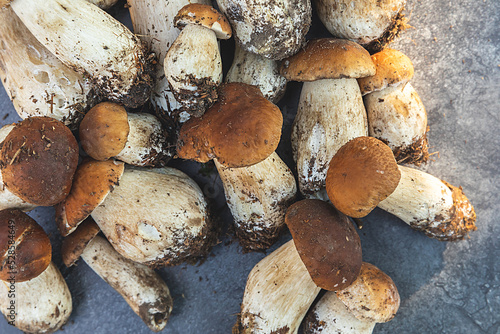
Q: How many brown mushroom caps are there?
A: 12